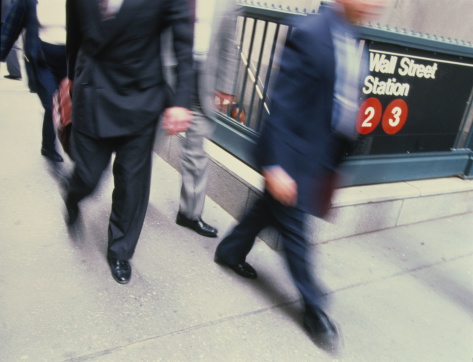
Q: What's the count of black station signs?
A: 1